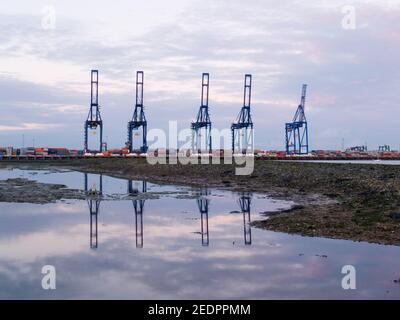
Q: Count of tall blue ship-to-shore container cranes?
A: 5